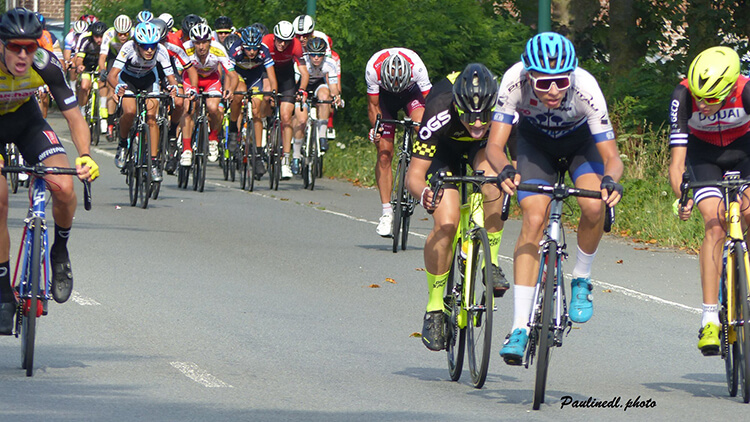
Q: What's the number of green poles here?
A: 4